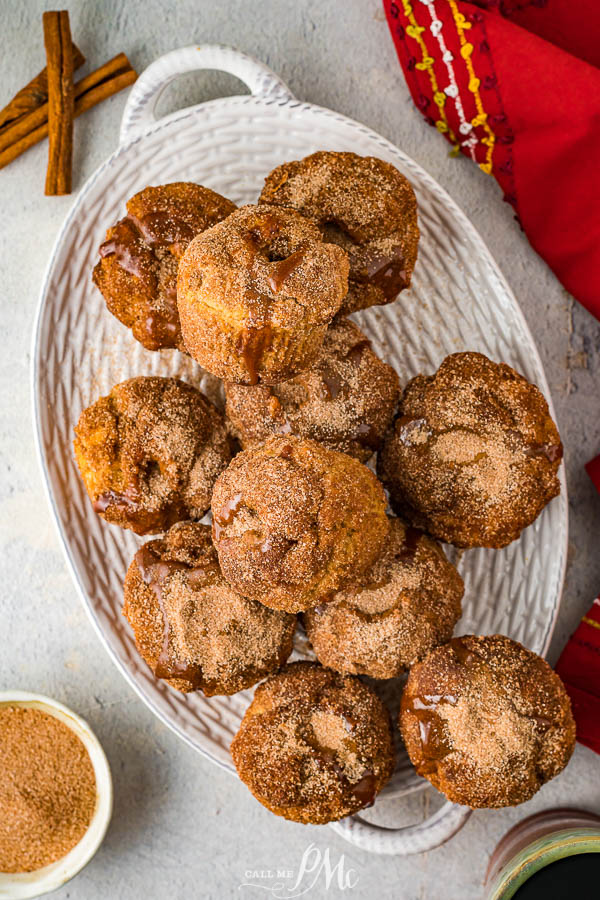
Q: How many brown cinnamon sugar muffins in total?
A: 11